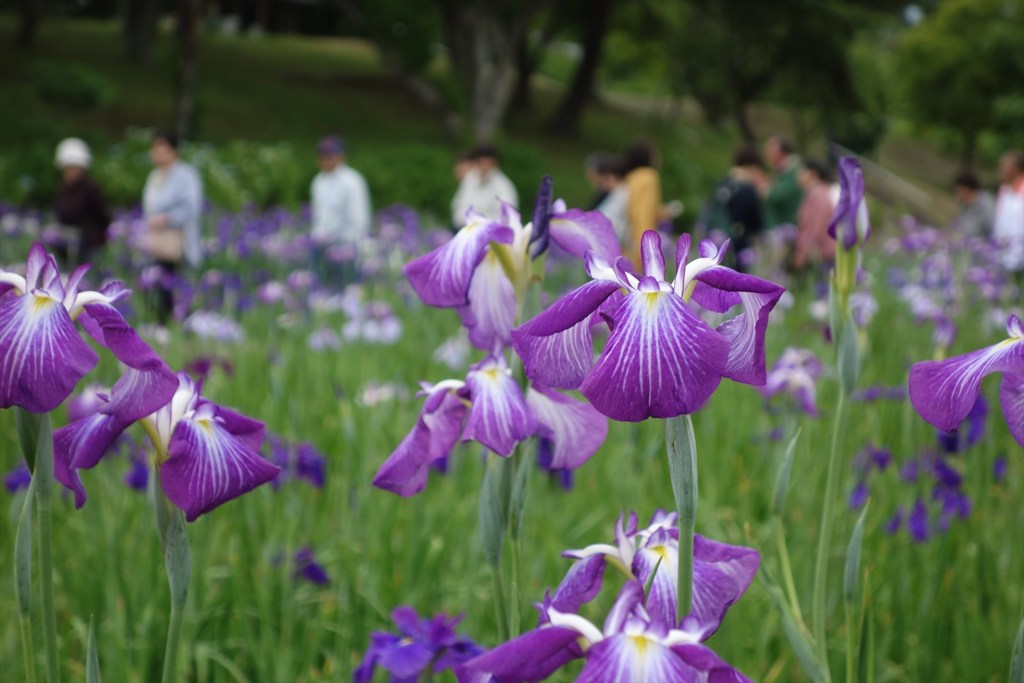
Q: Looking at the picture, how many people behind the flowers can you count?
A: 13